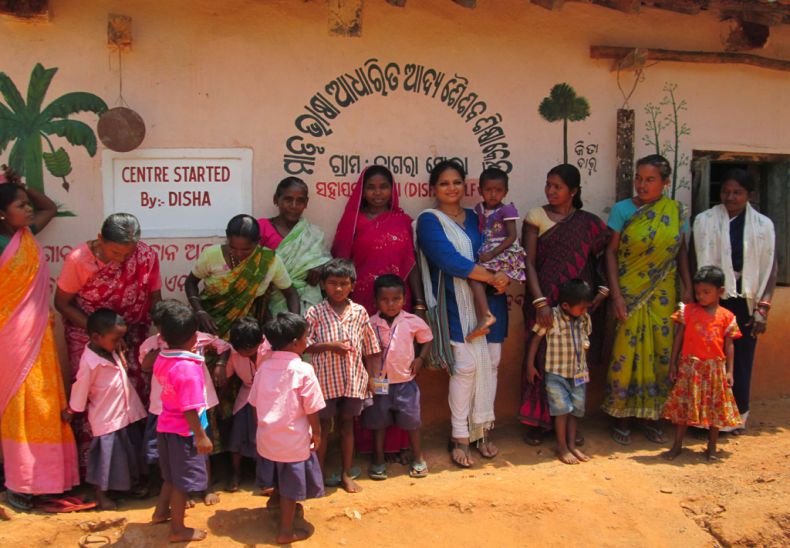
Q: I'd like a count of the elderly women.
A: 2